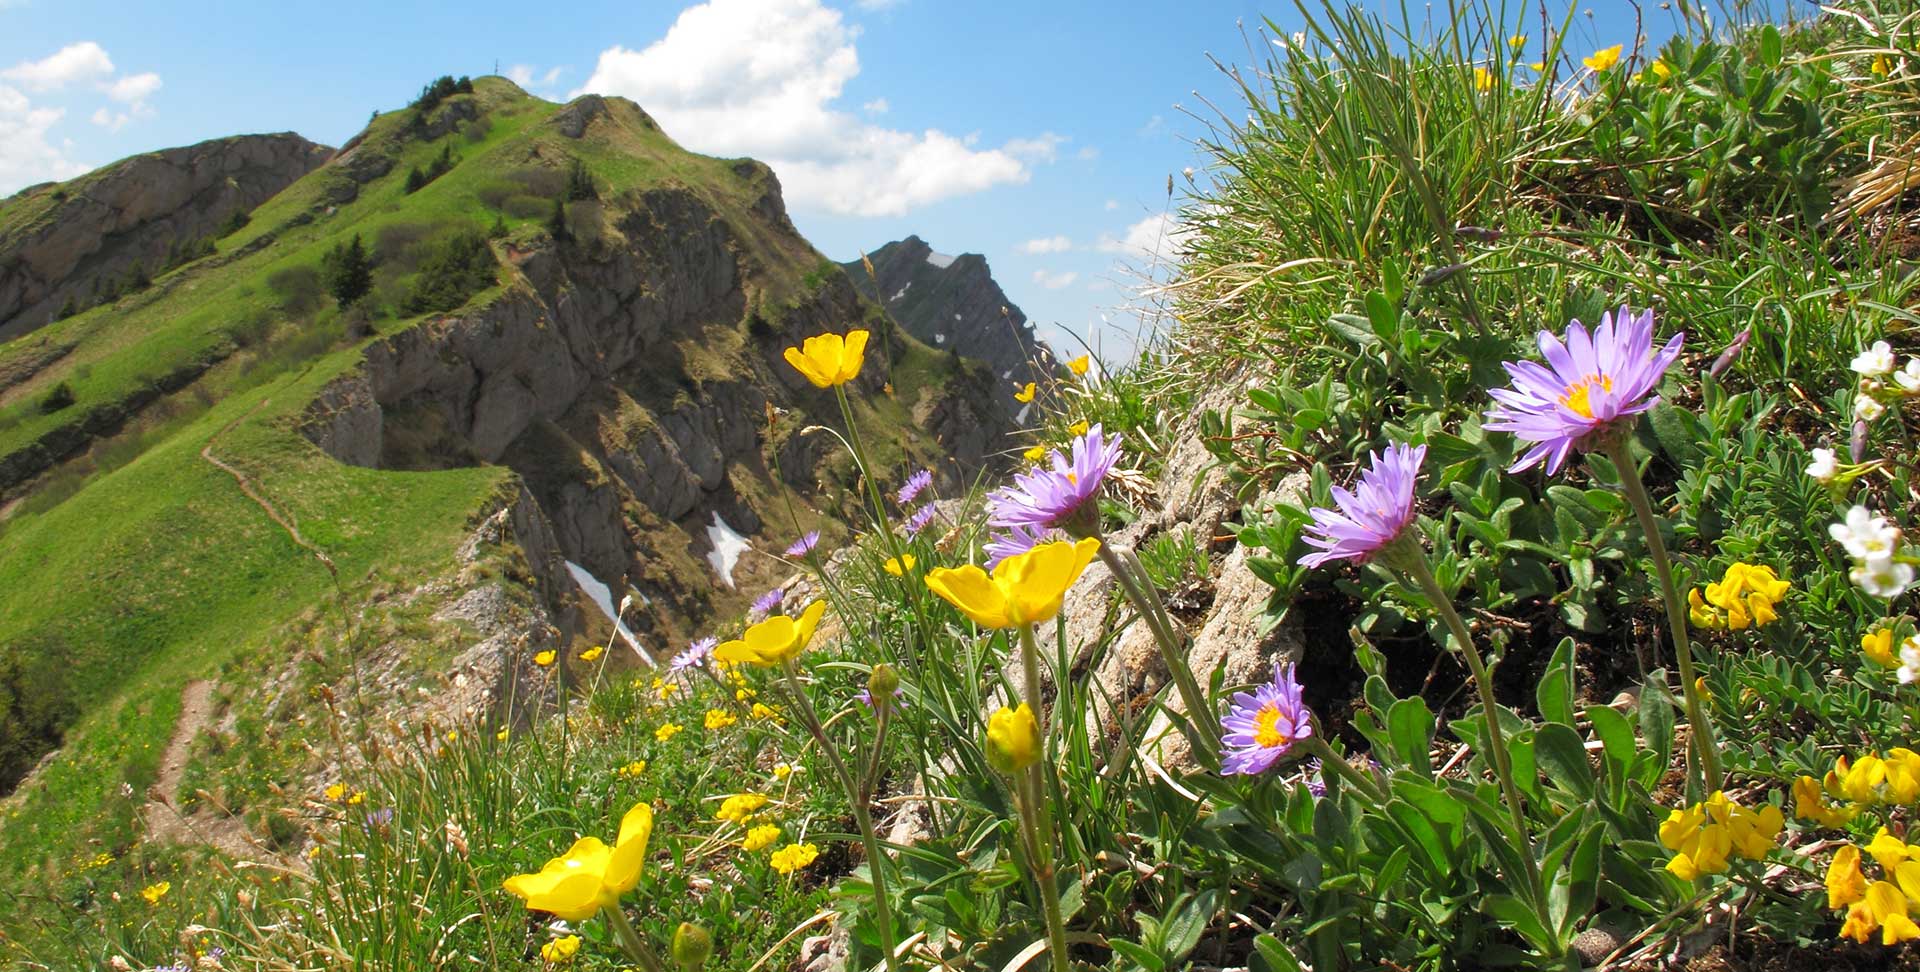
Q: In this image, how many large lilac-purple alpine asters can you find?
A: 4